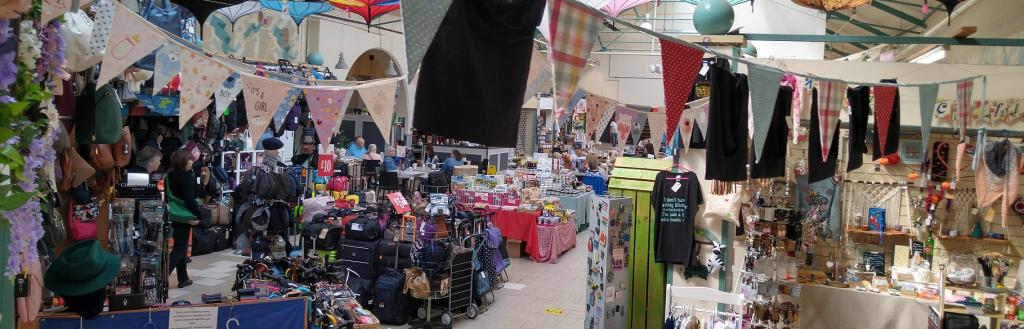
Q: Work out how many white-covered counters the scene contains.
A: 1